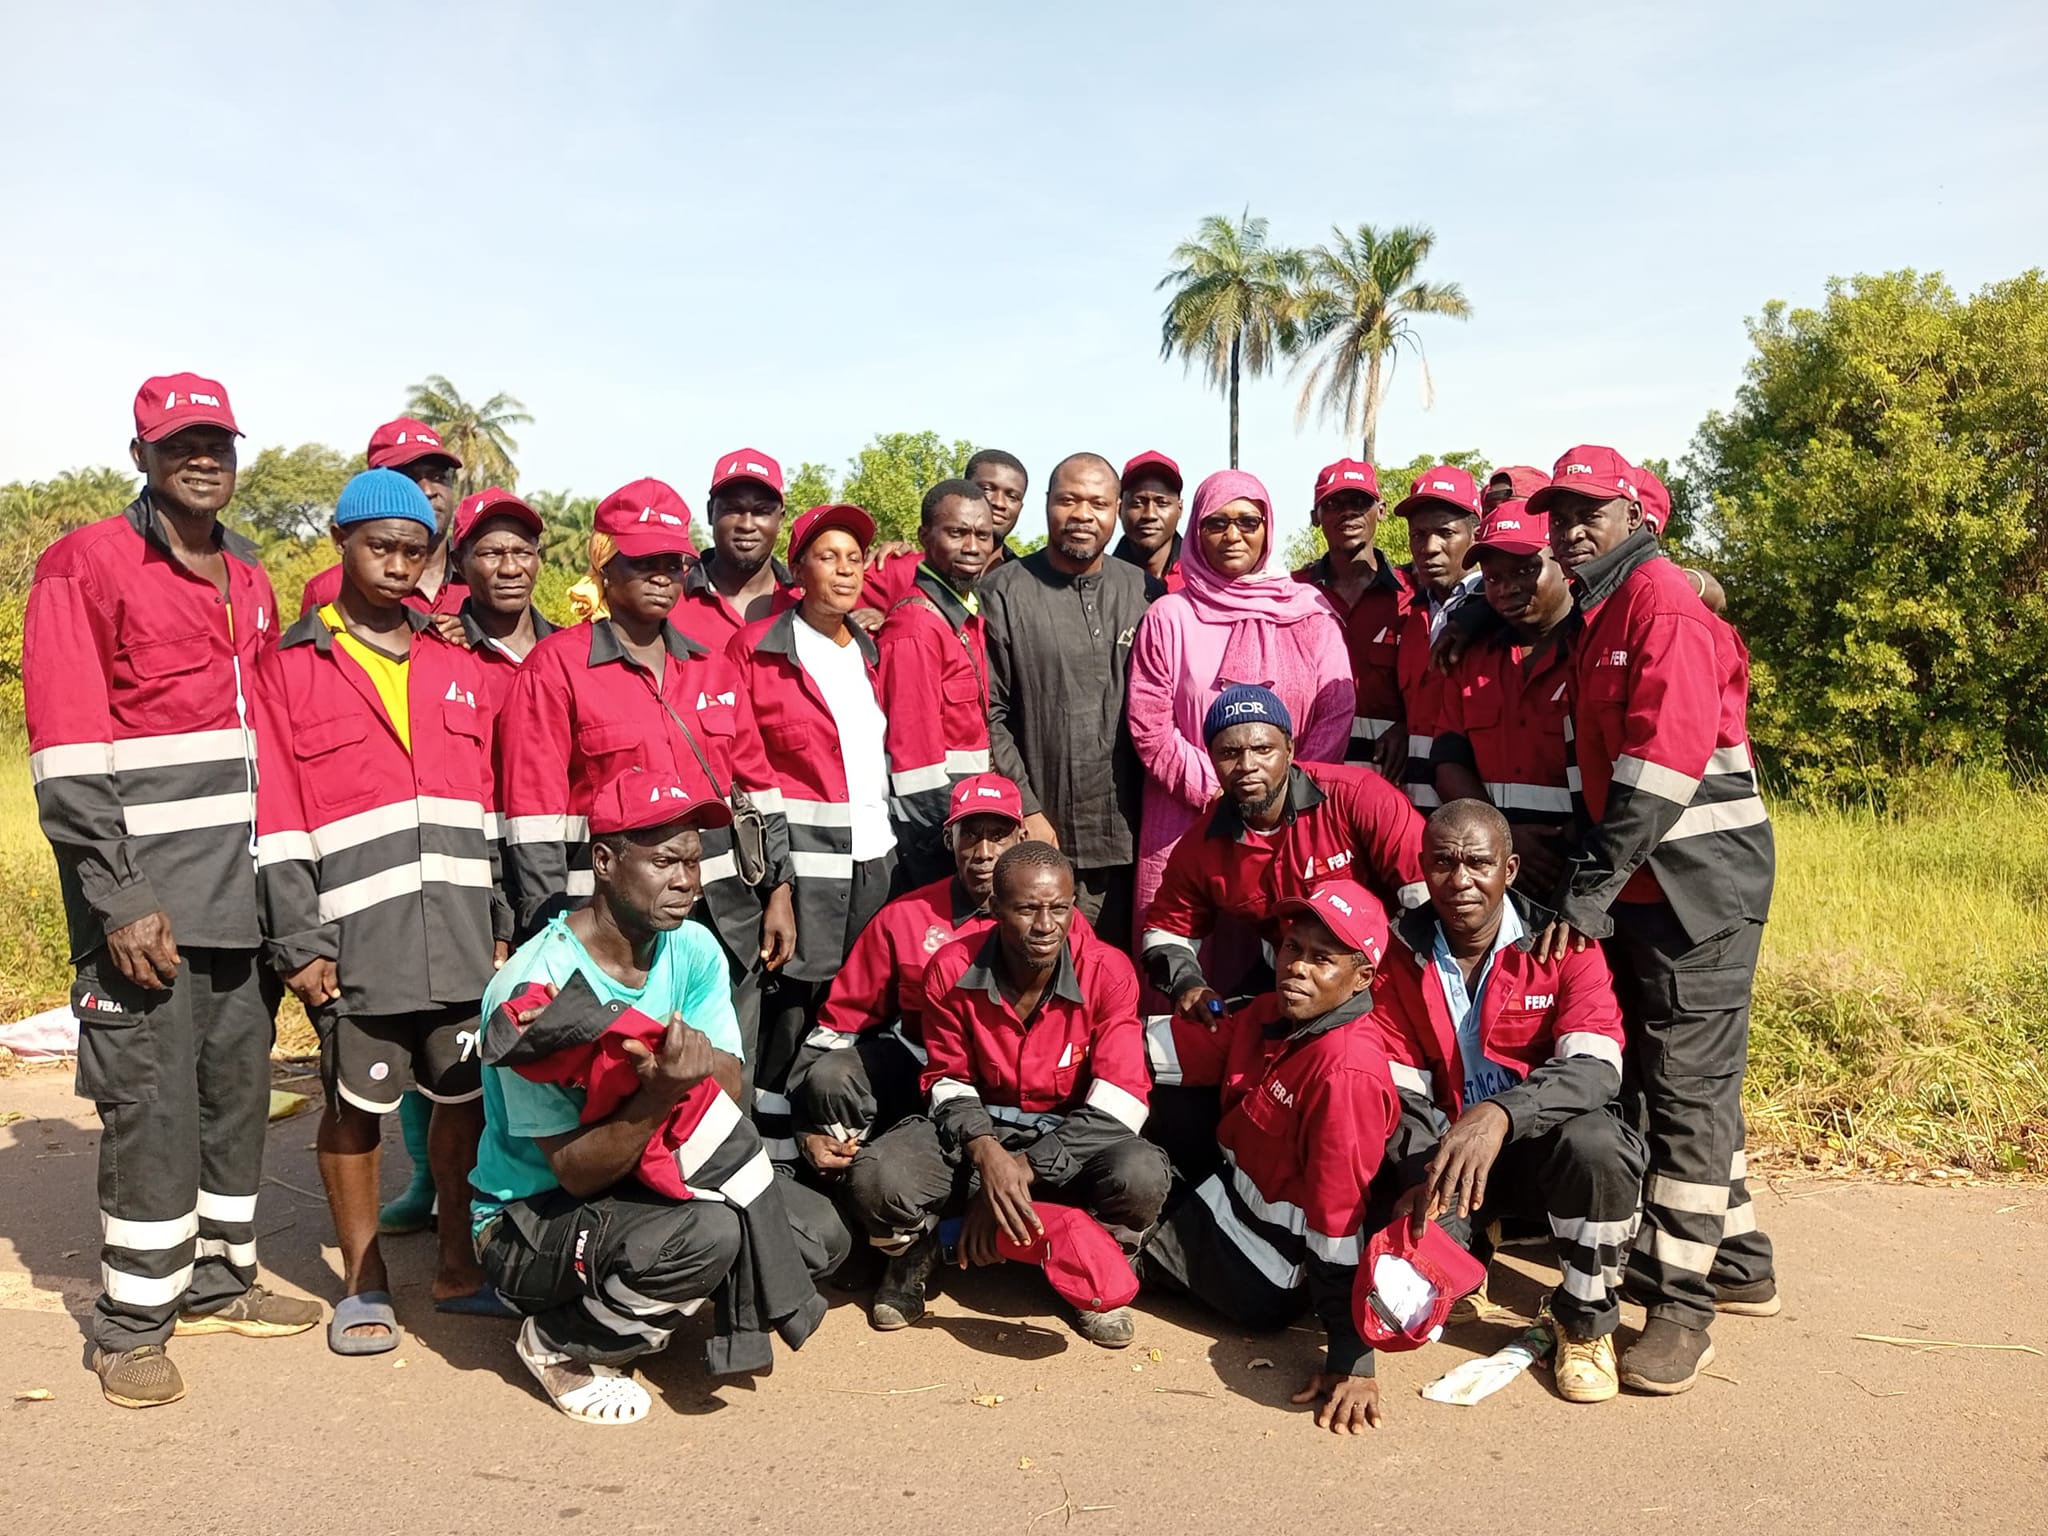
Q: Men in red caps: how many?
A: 14